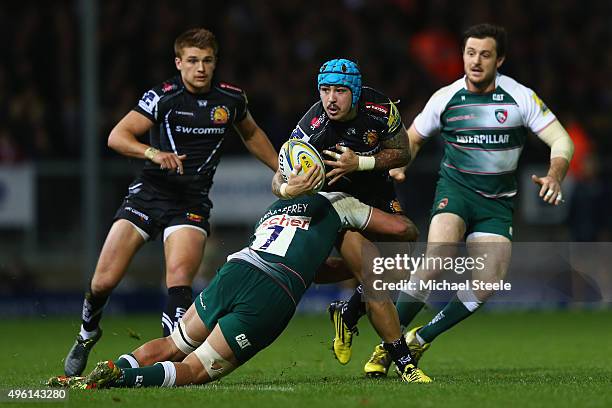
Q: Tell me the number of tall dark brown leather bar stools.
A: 0